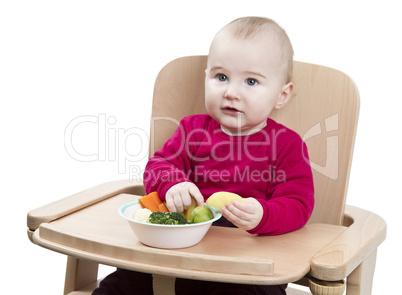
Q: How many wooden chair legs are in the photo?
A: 2